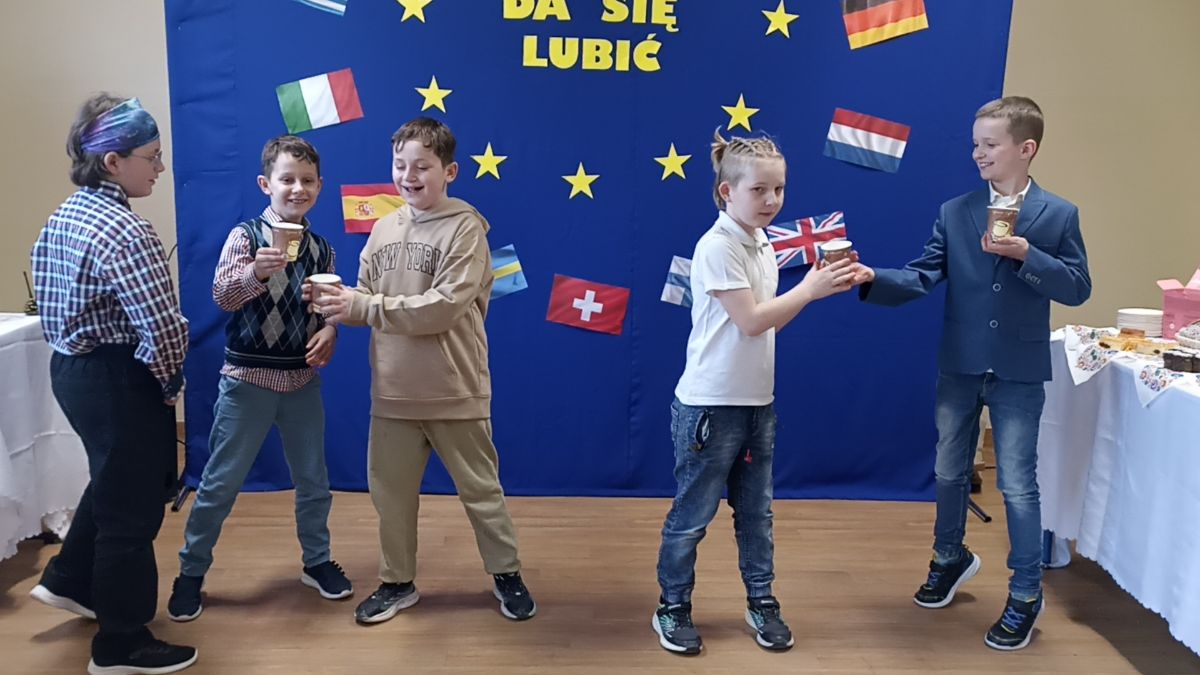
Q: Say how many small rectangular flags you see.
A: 9